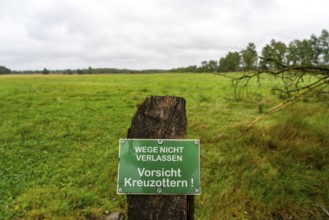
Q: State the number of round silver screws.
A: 6